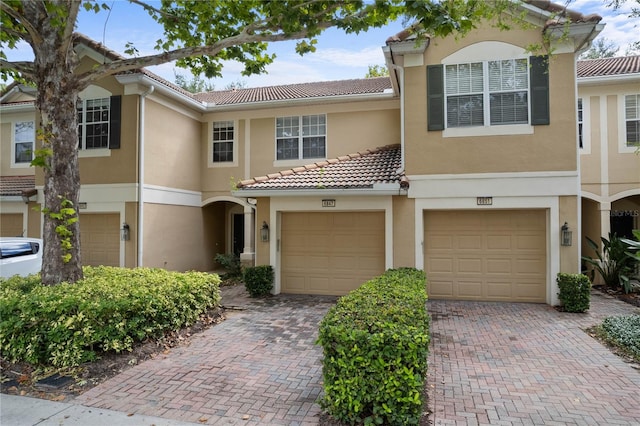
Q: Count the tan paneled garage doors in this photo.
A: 4